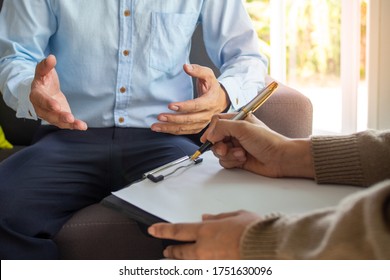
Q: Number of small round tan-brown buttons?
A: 4